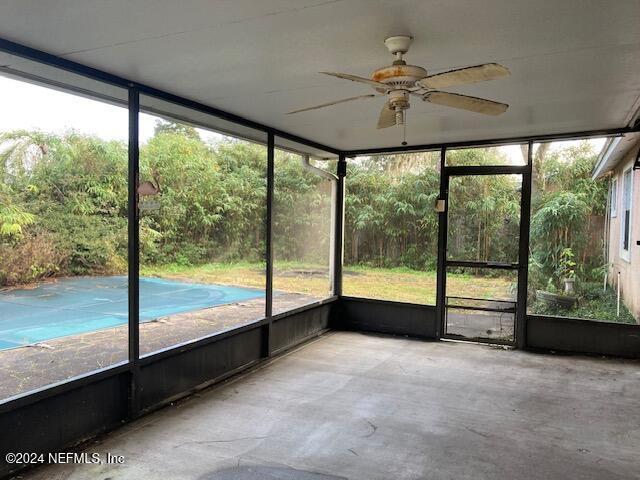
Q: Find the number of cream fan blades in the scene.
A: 5